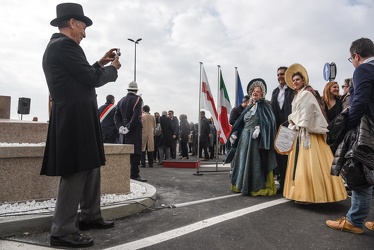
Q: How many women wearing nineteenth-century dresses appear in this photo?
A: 2